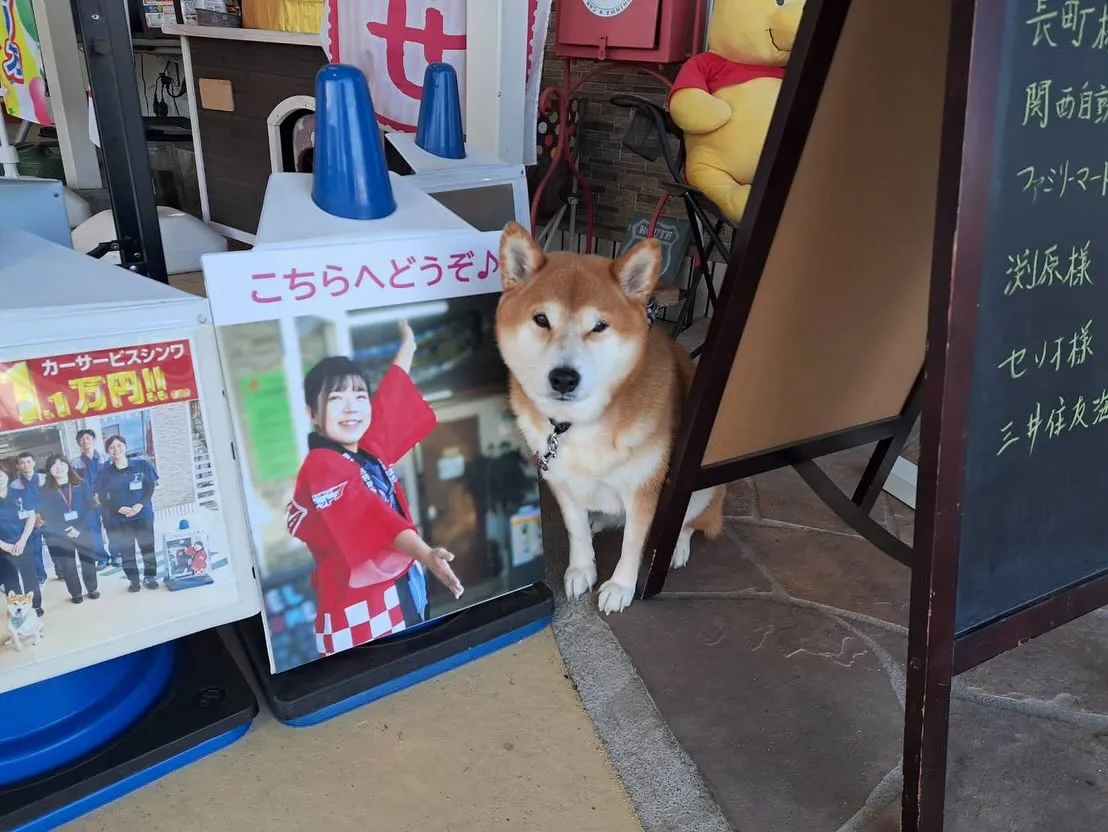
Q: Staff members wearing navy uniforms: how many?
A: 5